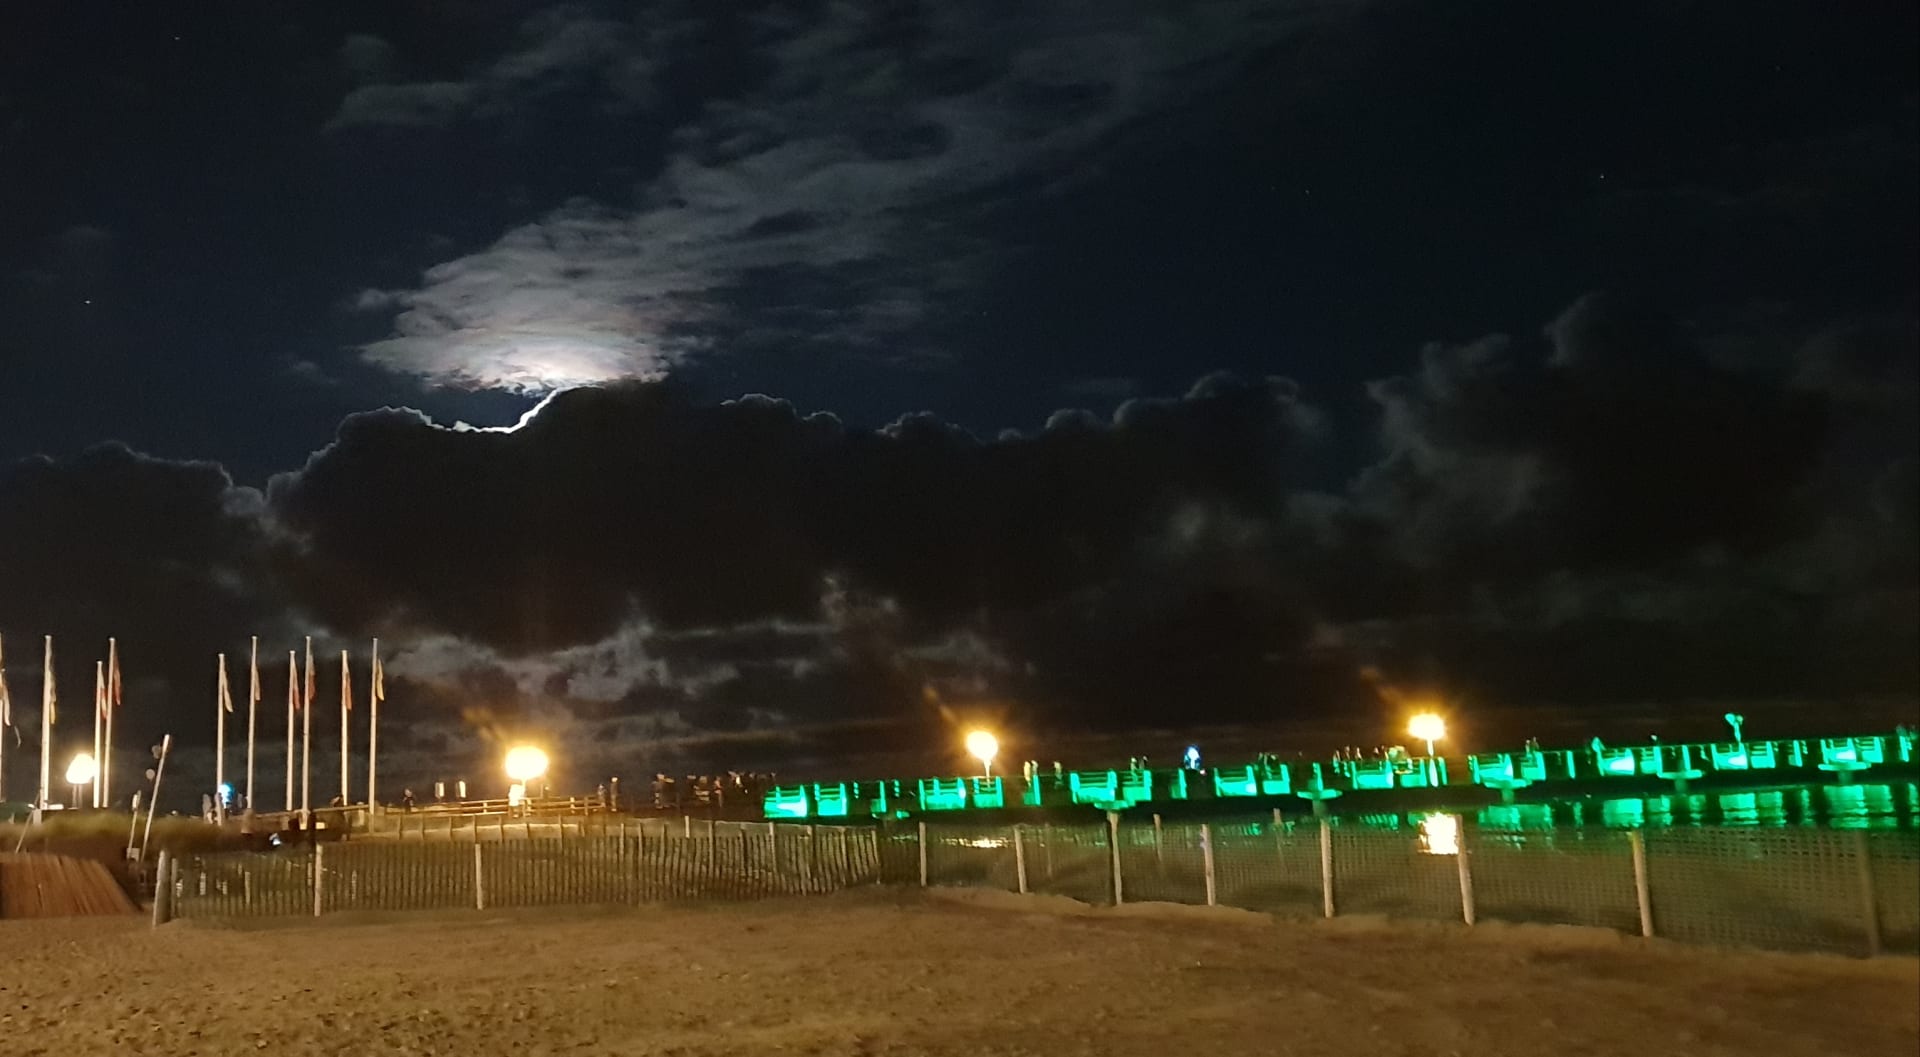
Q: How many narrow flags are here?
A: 10